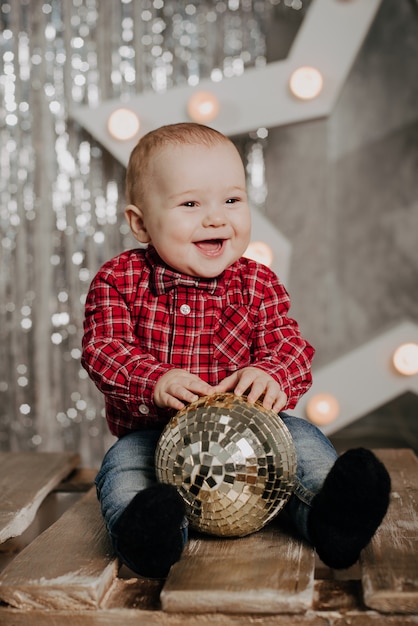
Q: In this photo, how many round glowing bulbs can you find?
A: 6